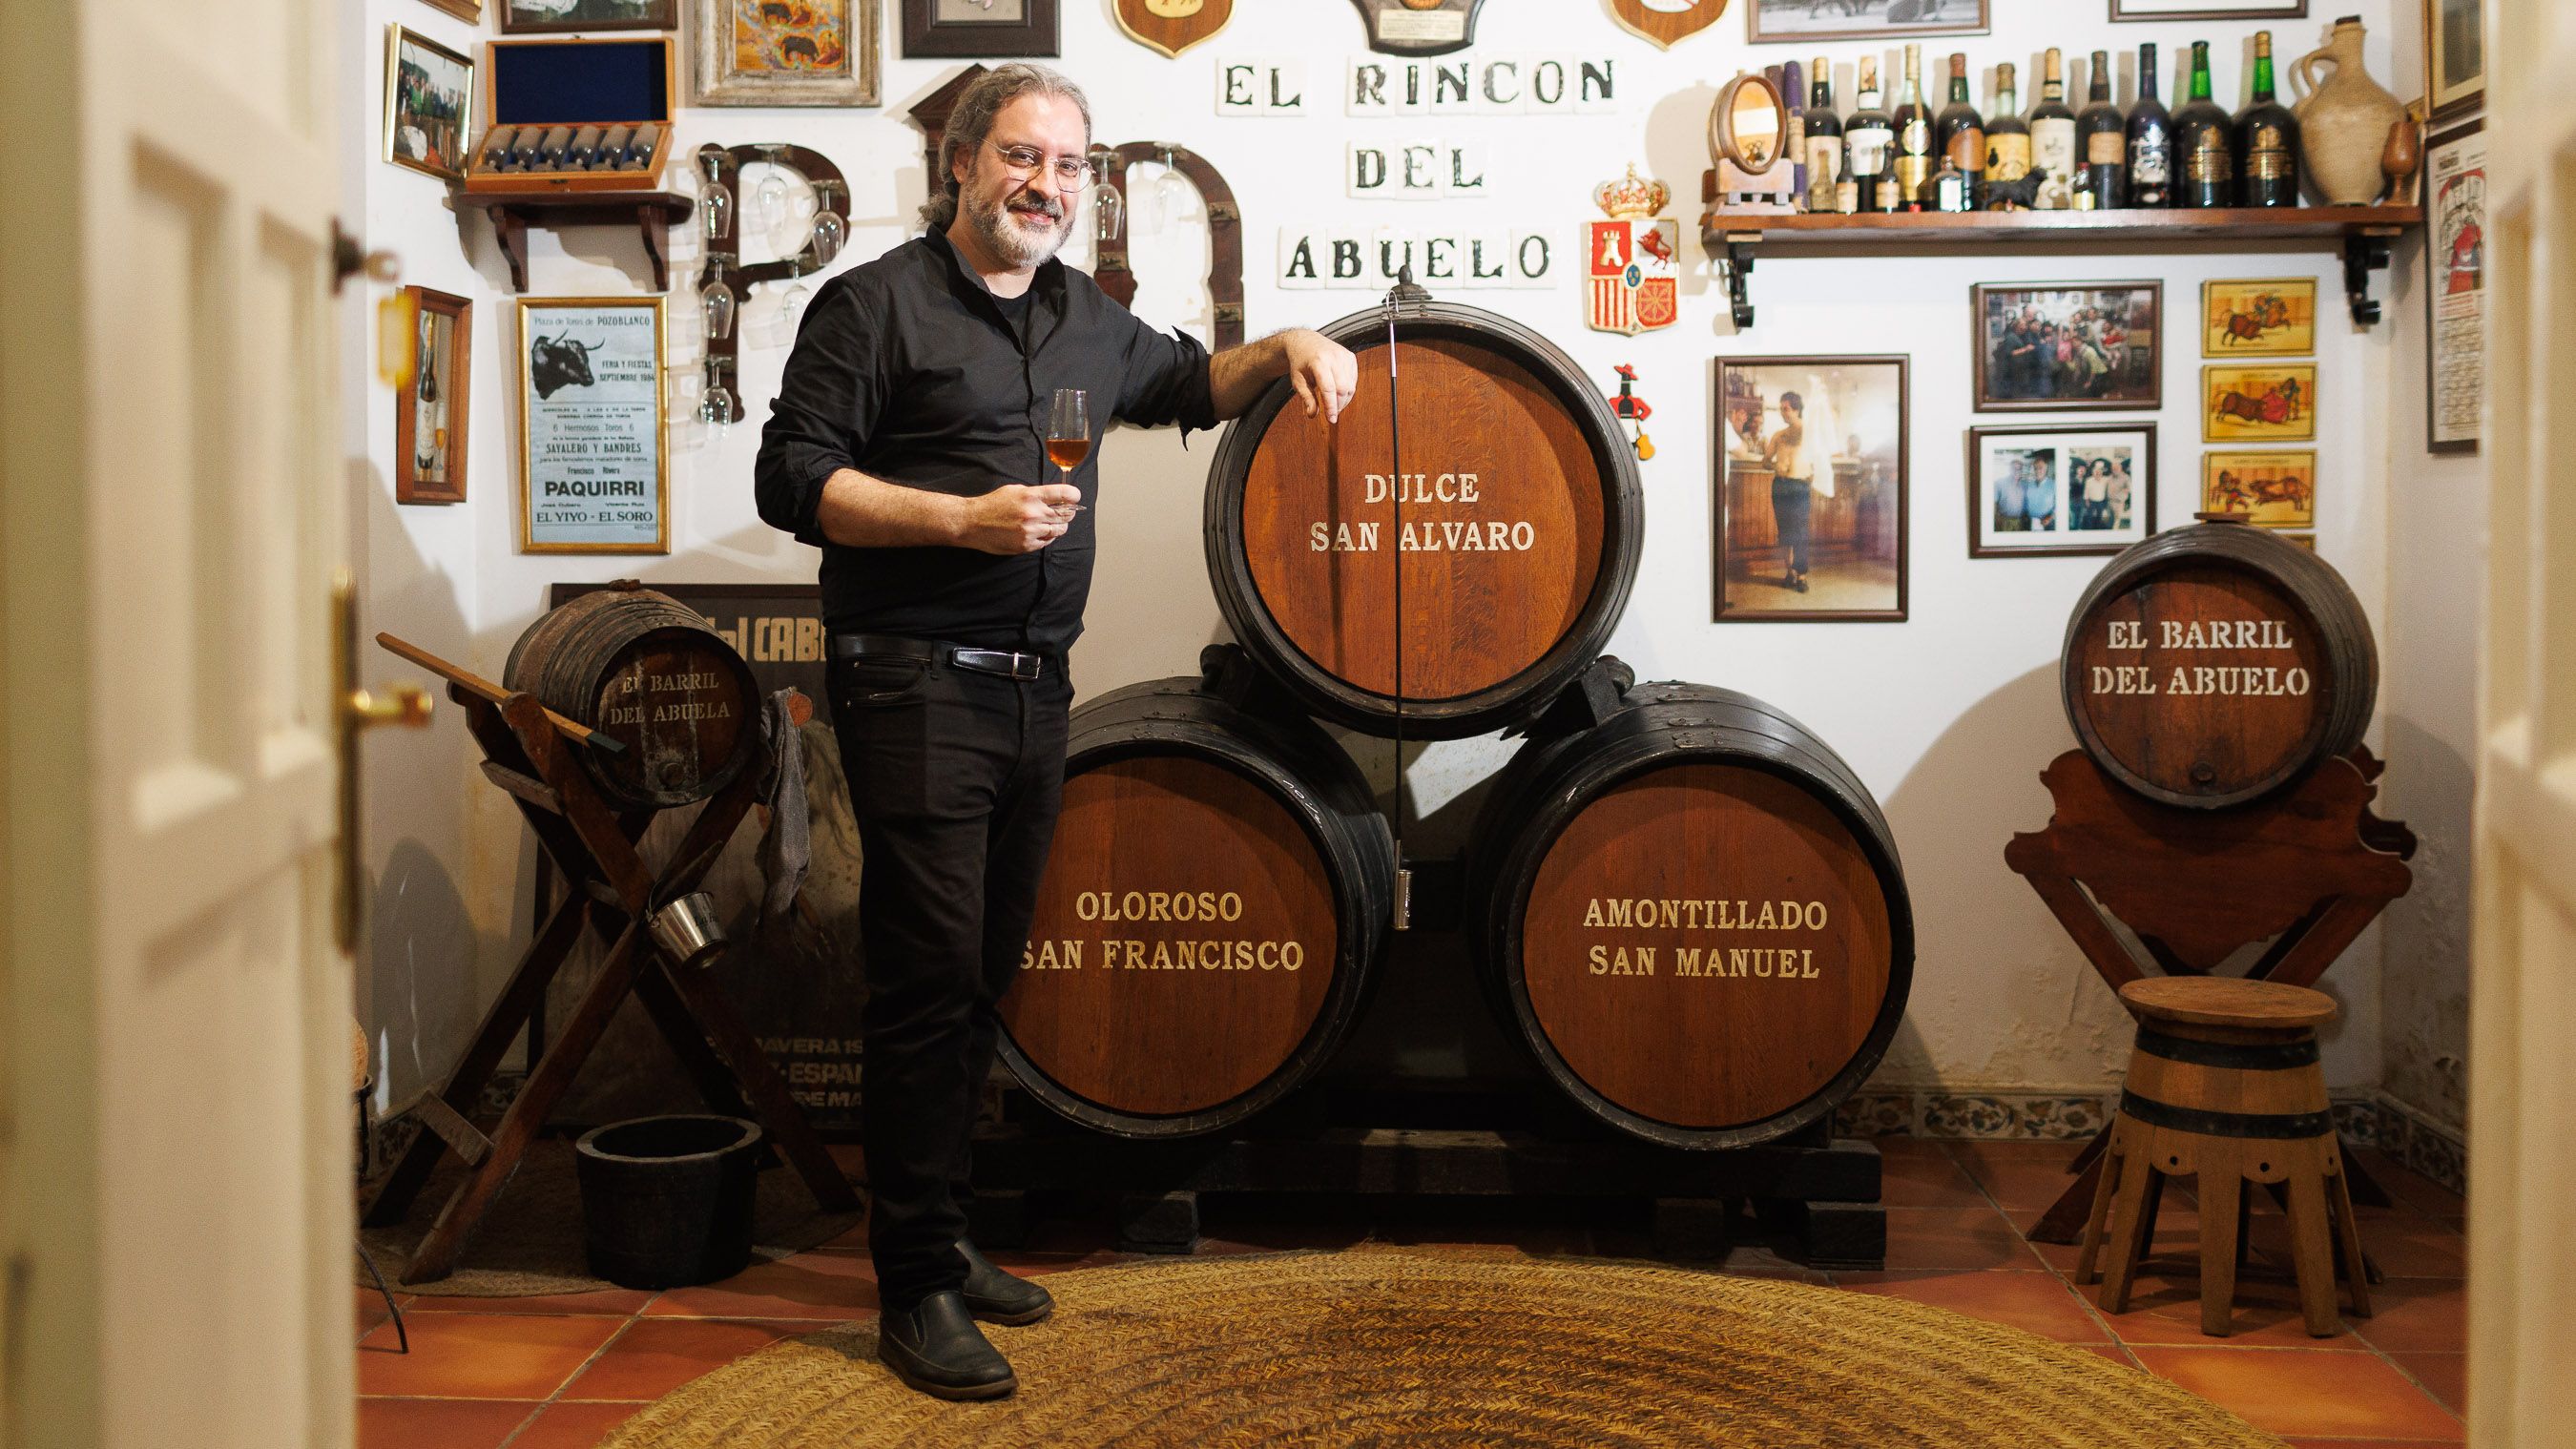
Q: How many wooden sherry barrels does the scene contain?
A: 5